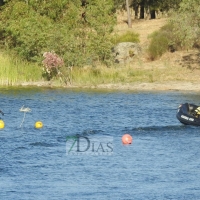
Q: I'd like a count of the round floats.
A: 3